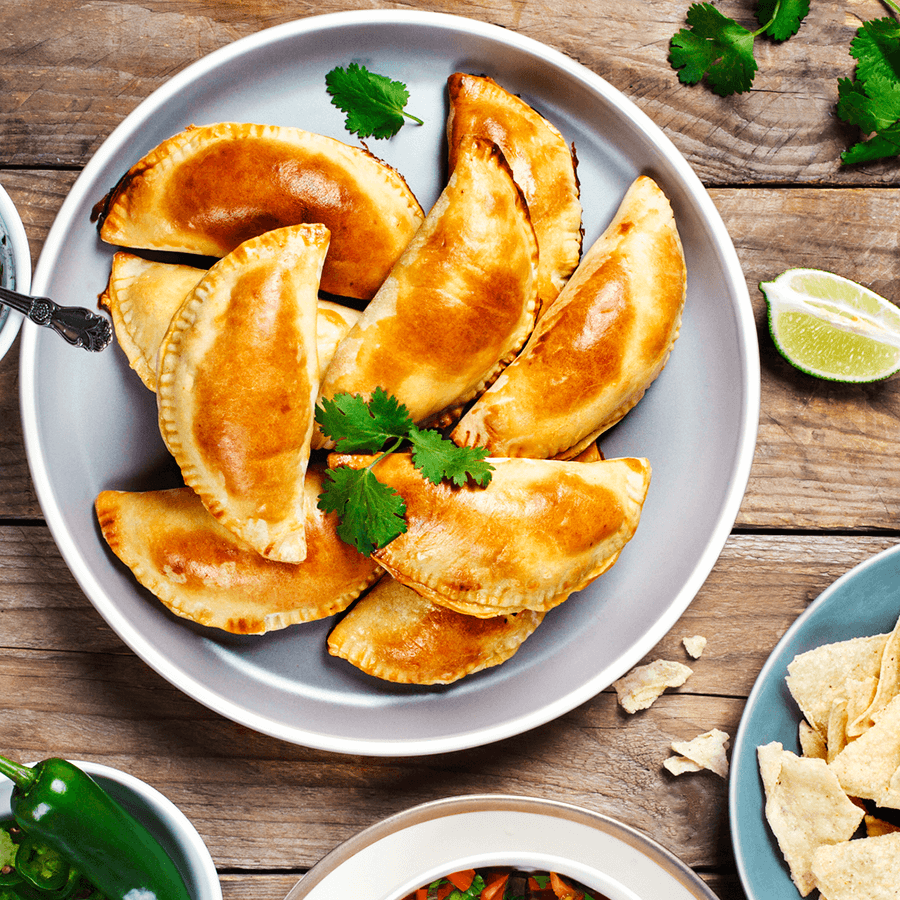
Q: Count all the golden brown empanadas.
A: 9